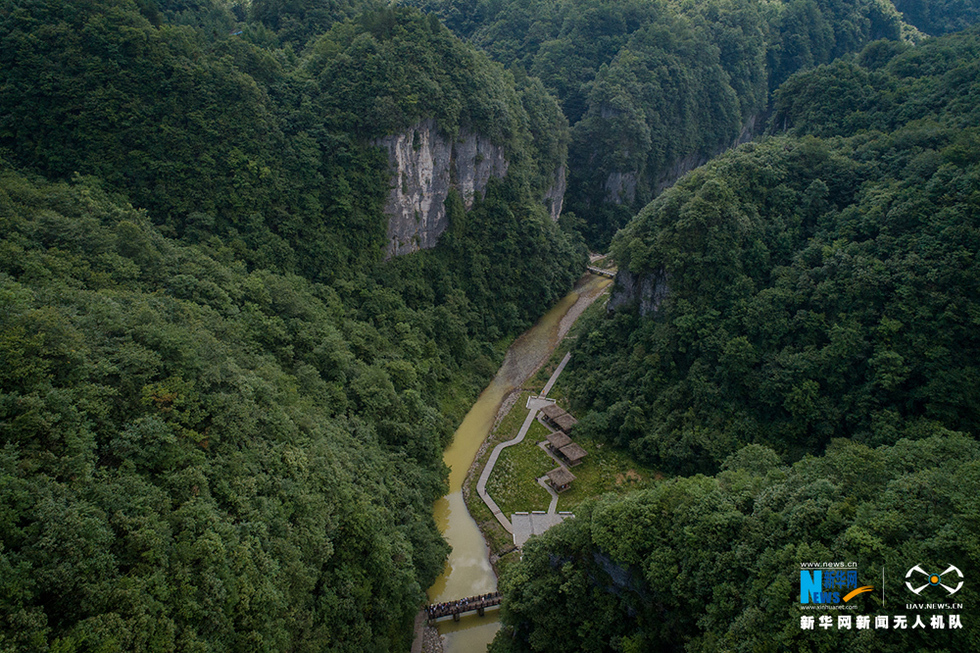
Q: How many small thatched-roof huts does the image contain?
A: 5